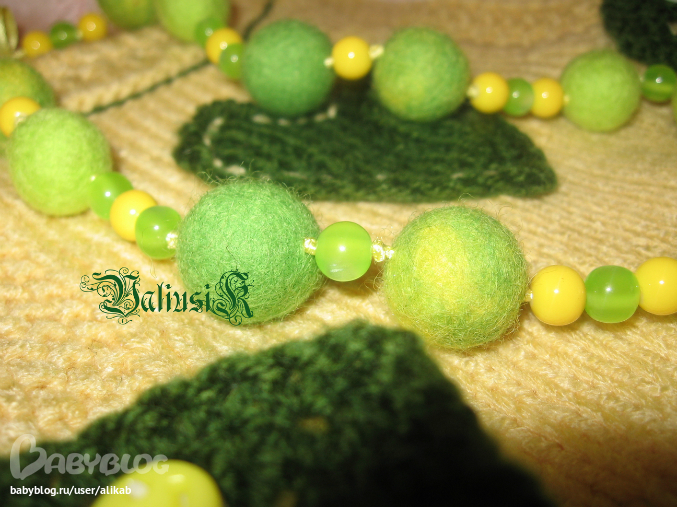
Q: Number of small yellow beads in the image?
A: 10